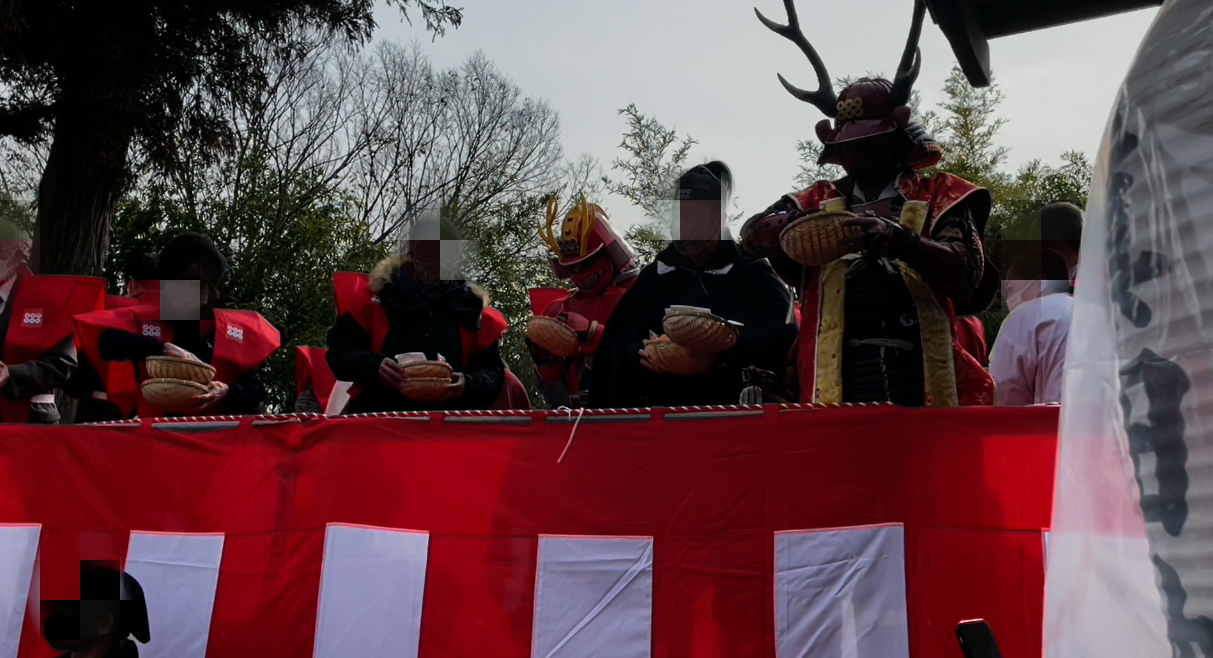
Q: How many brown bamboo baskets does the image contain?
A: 8